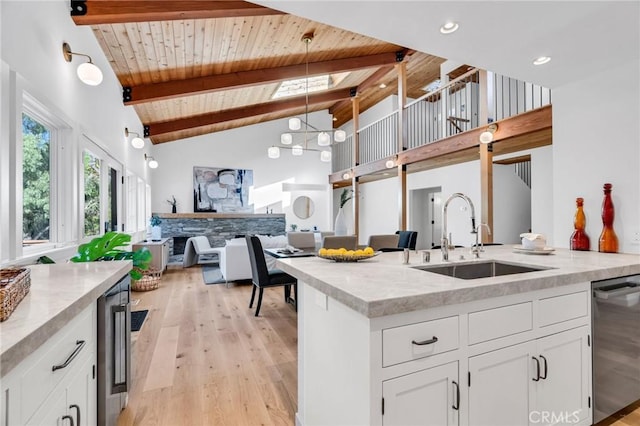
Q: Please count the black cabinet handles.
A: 7